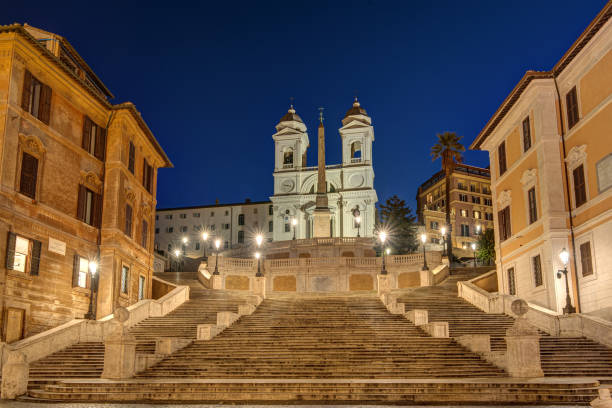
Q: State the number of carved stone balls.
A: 2